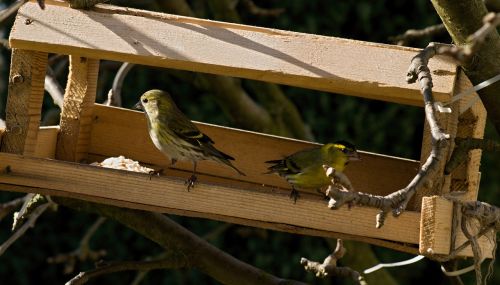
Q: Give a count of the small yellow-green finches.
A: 2